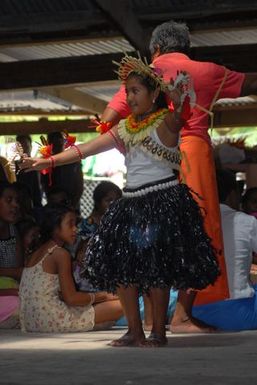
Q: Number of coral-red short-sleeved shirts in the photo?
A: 1